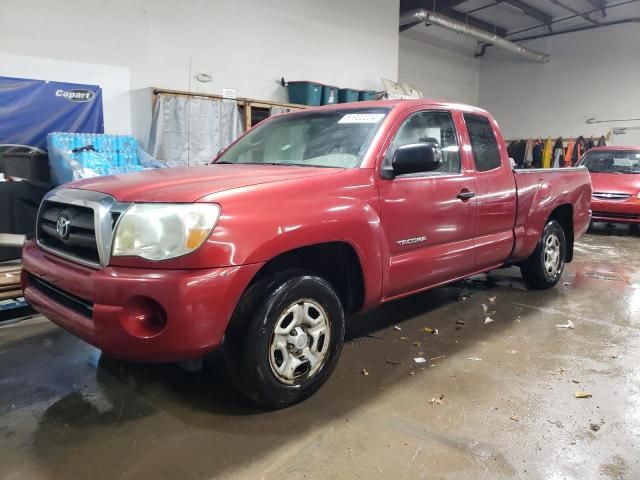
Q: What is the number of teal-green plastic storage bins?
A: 4